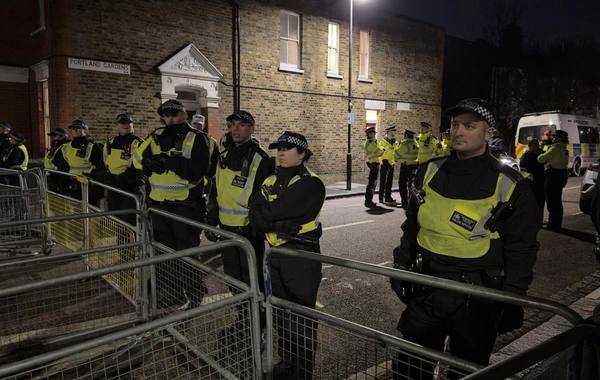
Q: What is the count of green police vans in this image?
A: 0